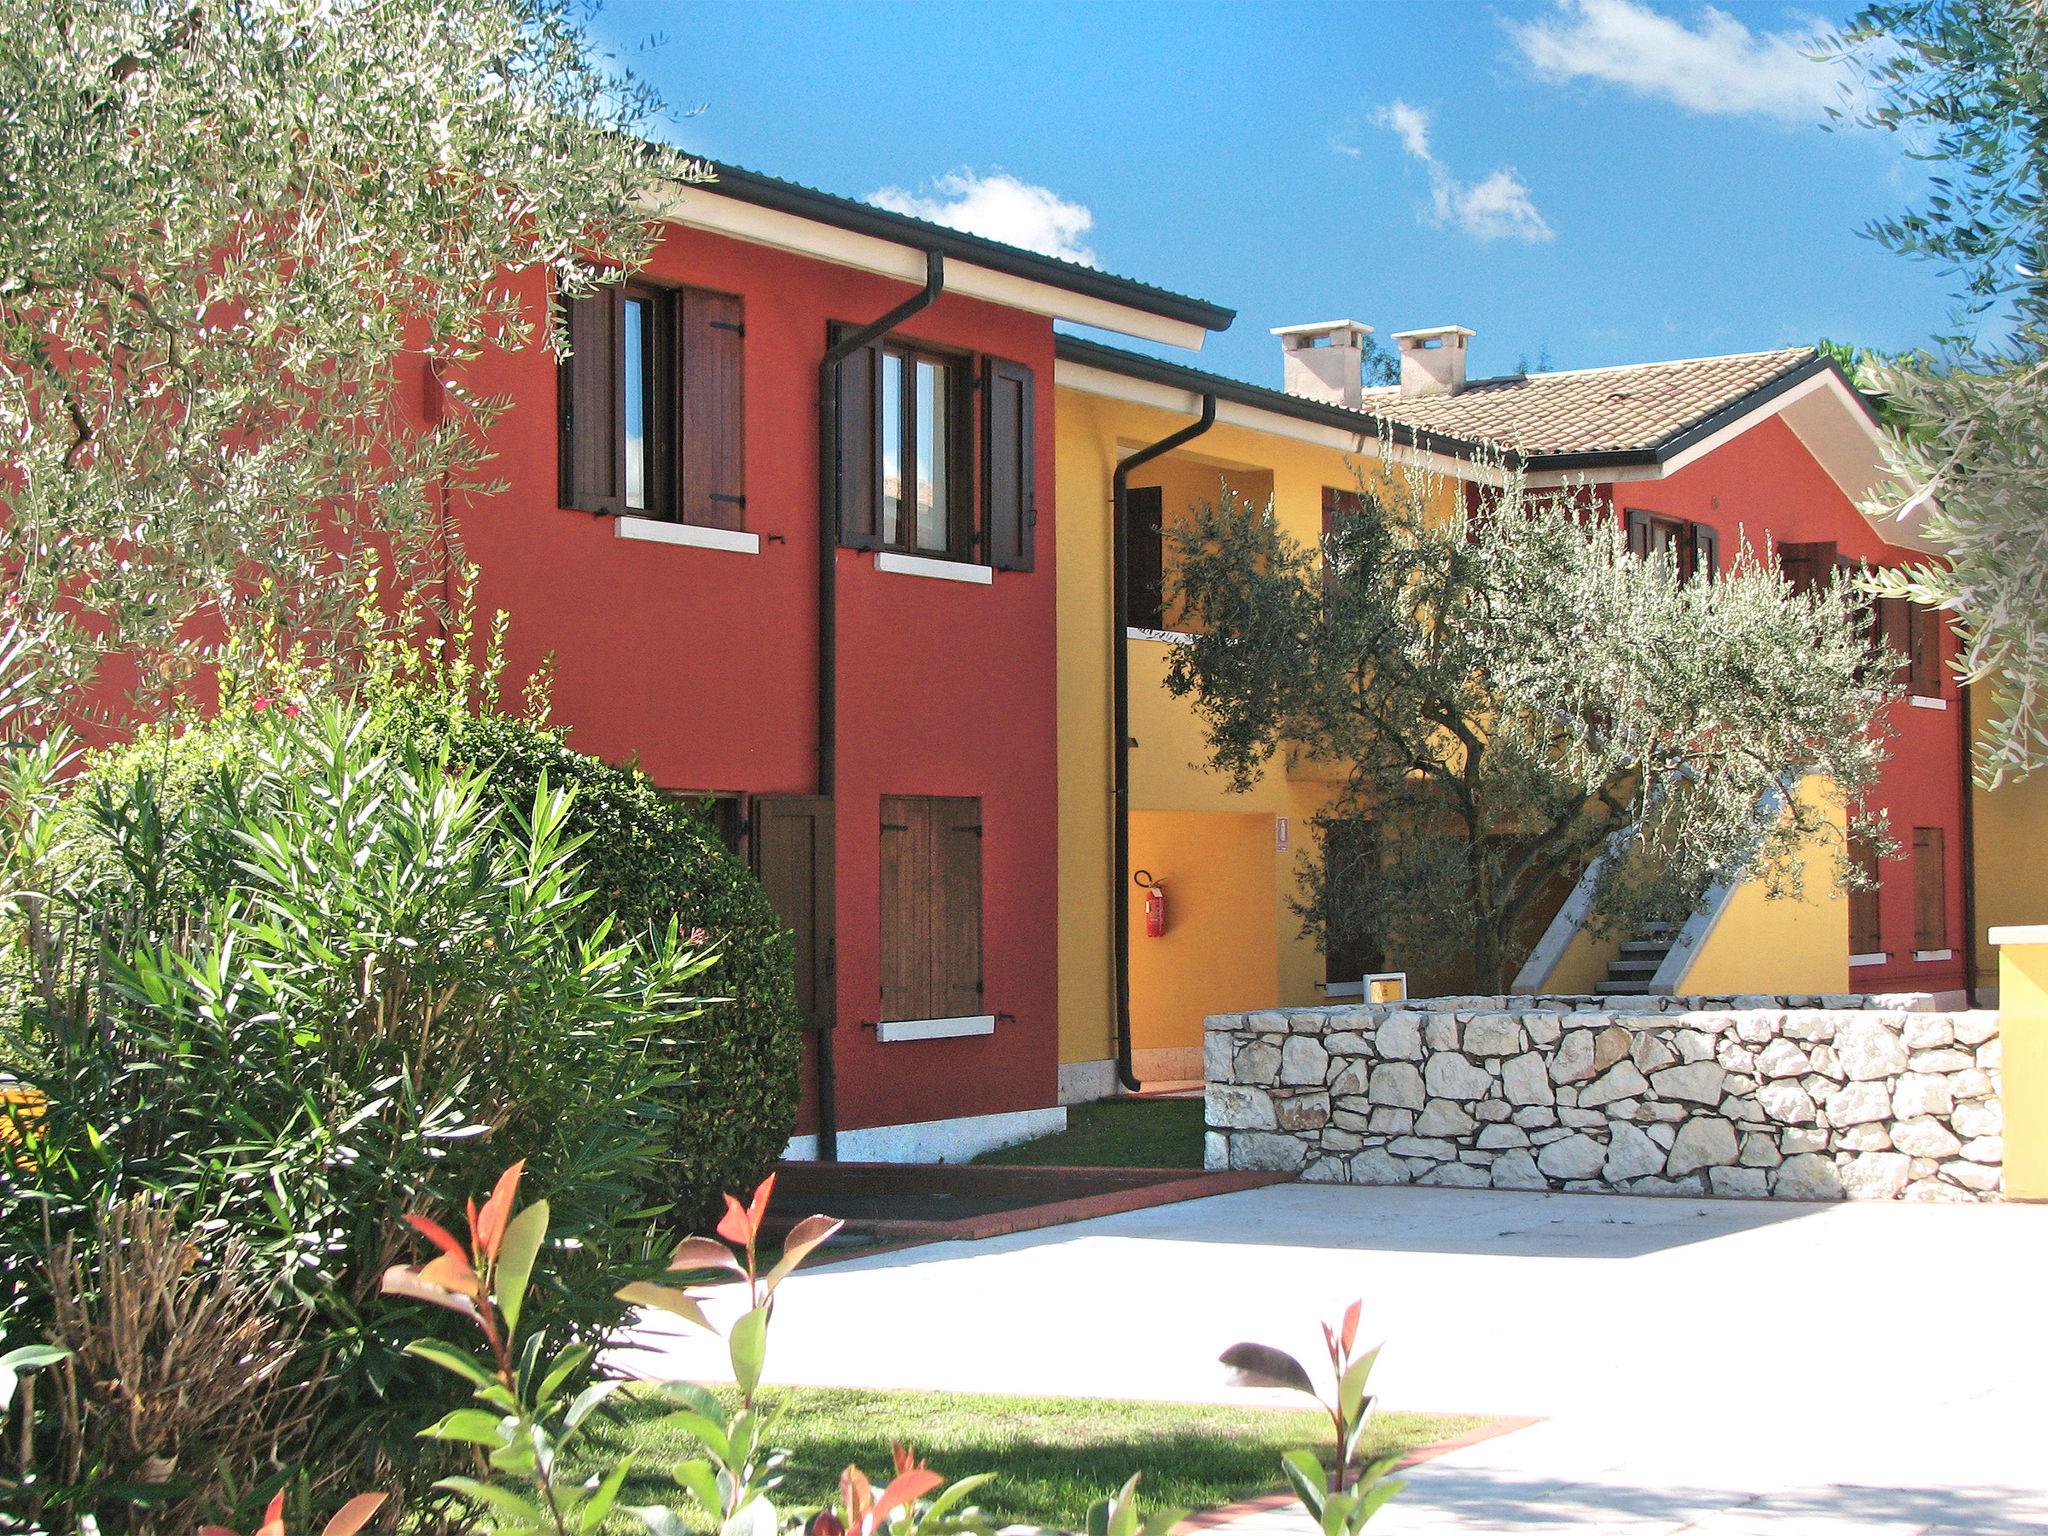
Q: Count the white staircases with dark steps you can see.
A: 1